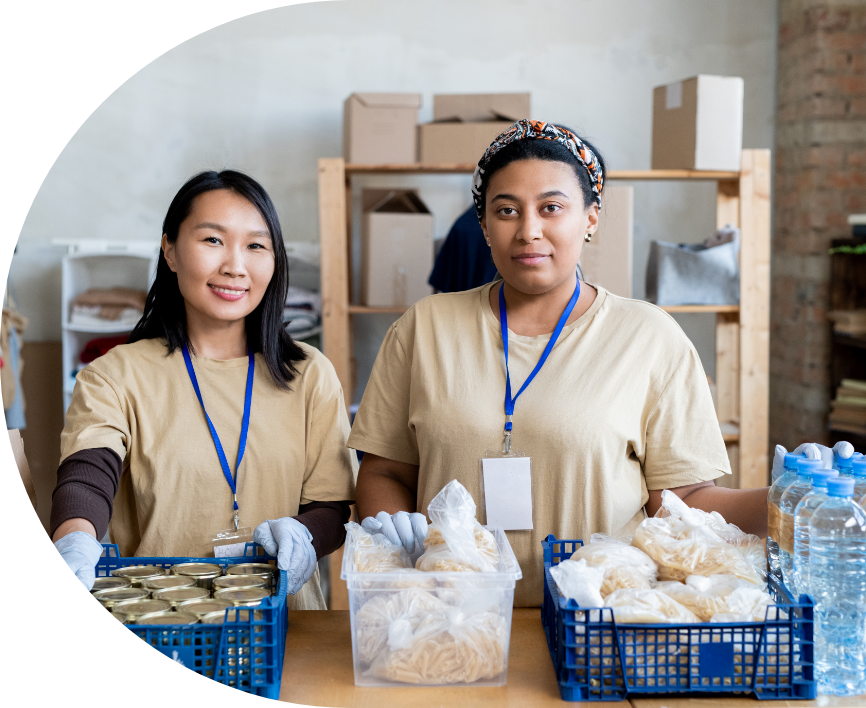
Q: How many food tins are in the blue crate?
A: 14